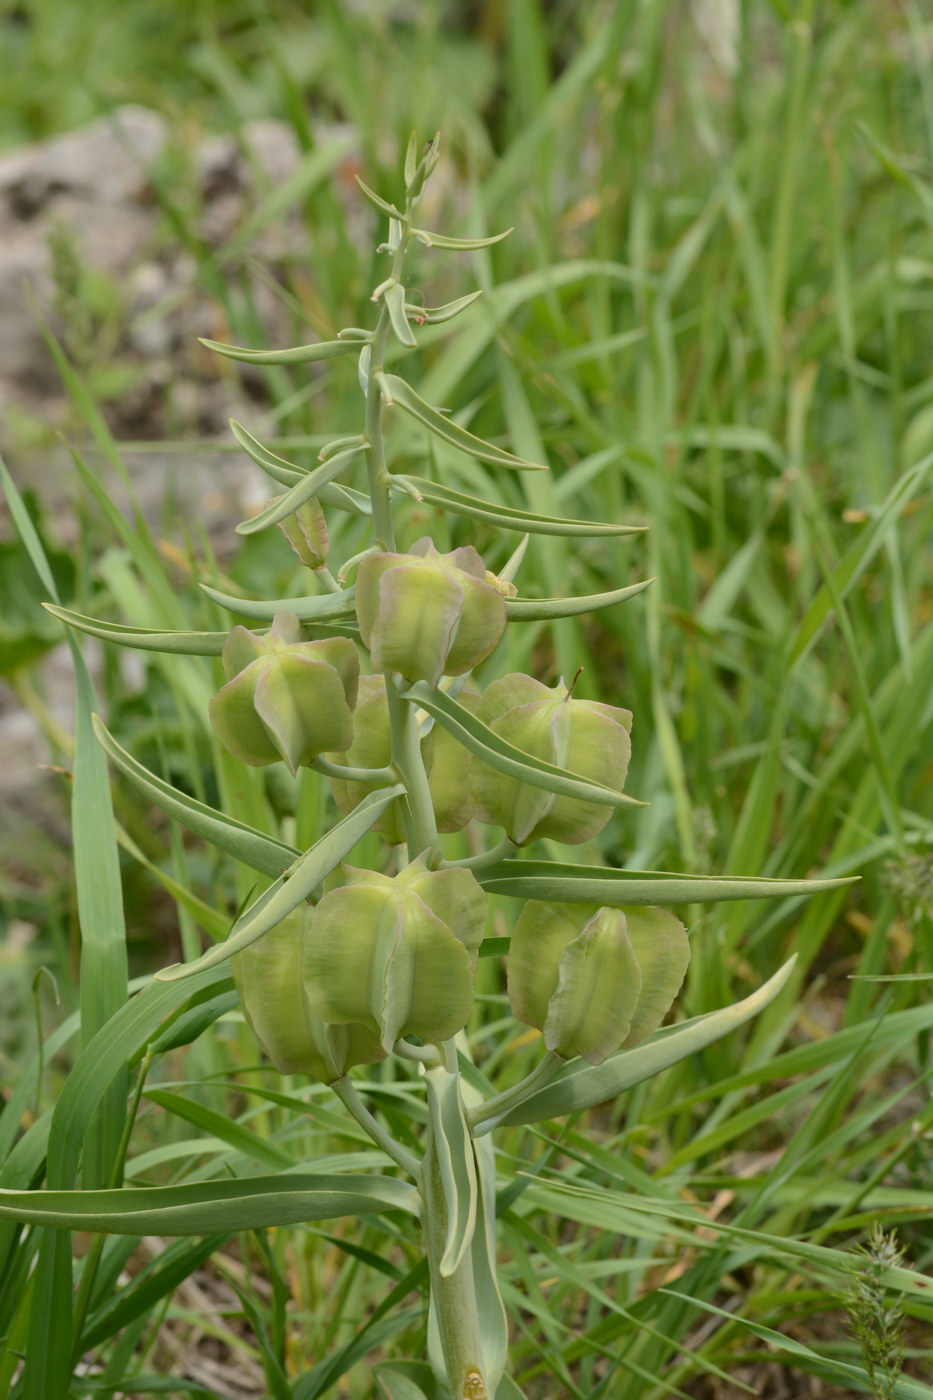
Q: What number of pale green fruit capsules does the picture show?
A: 7